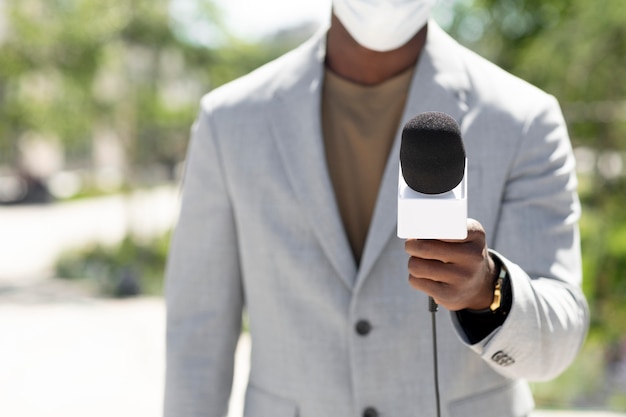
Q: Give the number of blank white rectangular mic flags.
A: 1